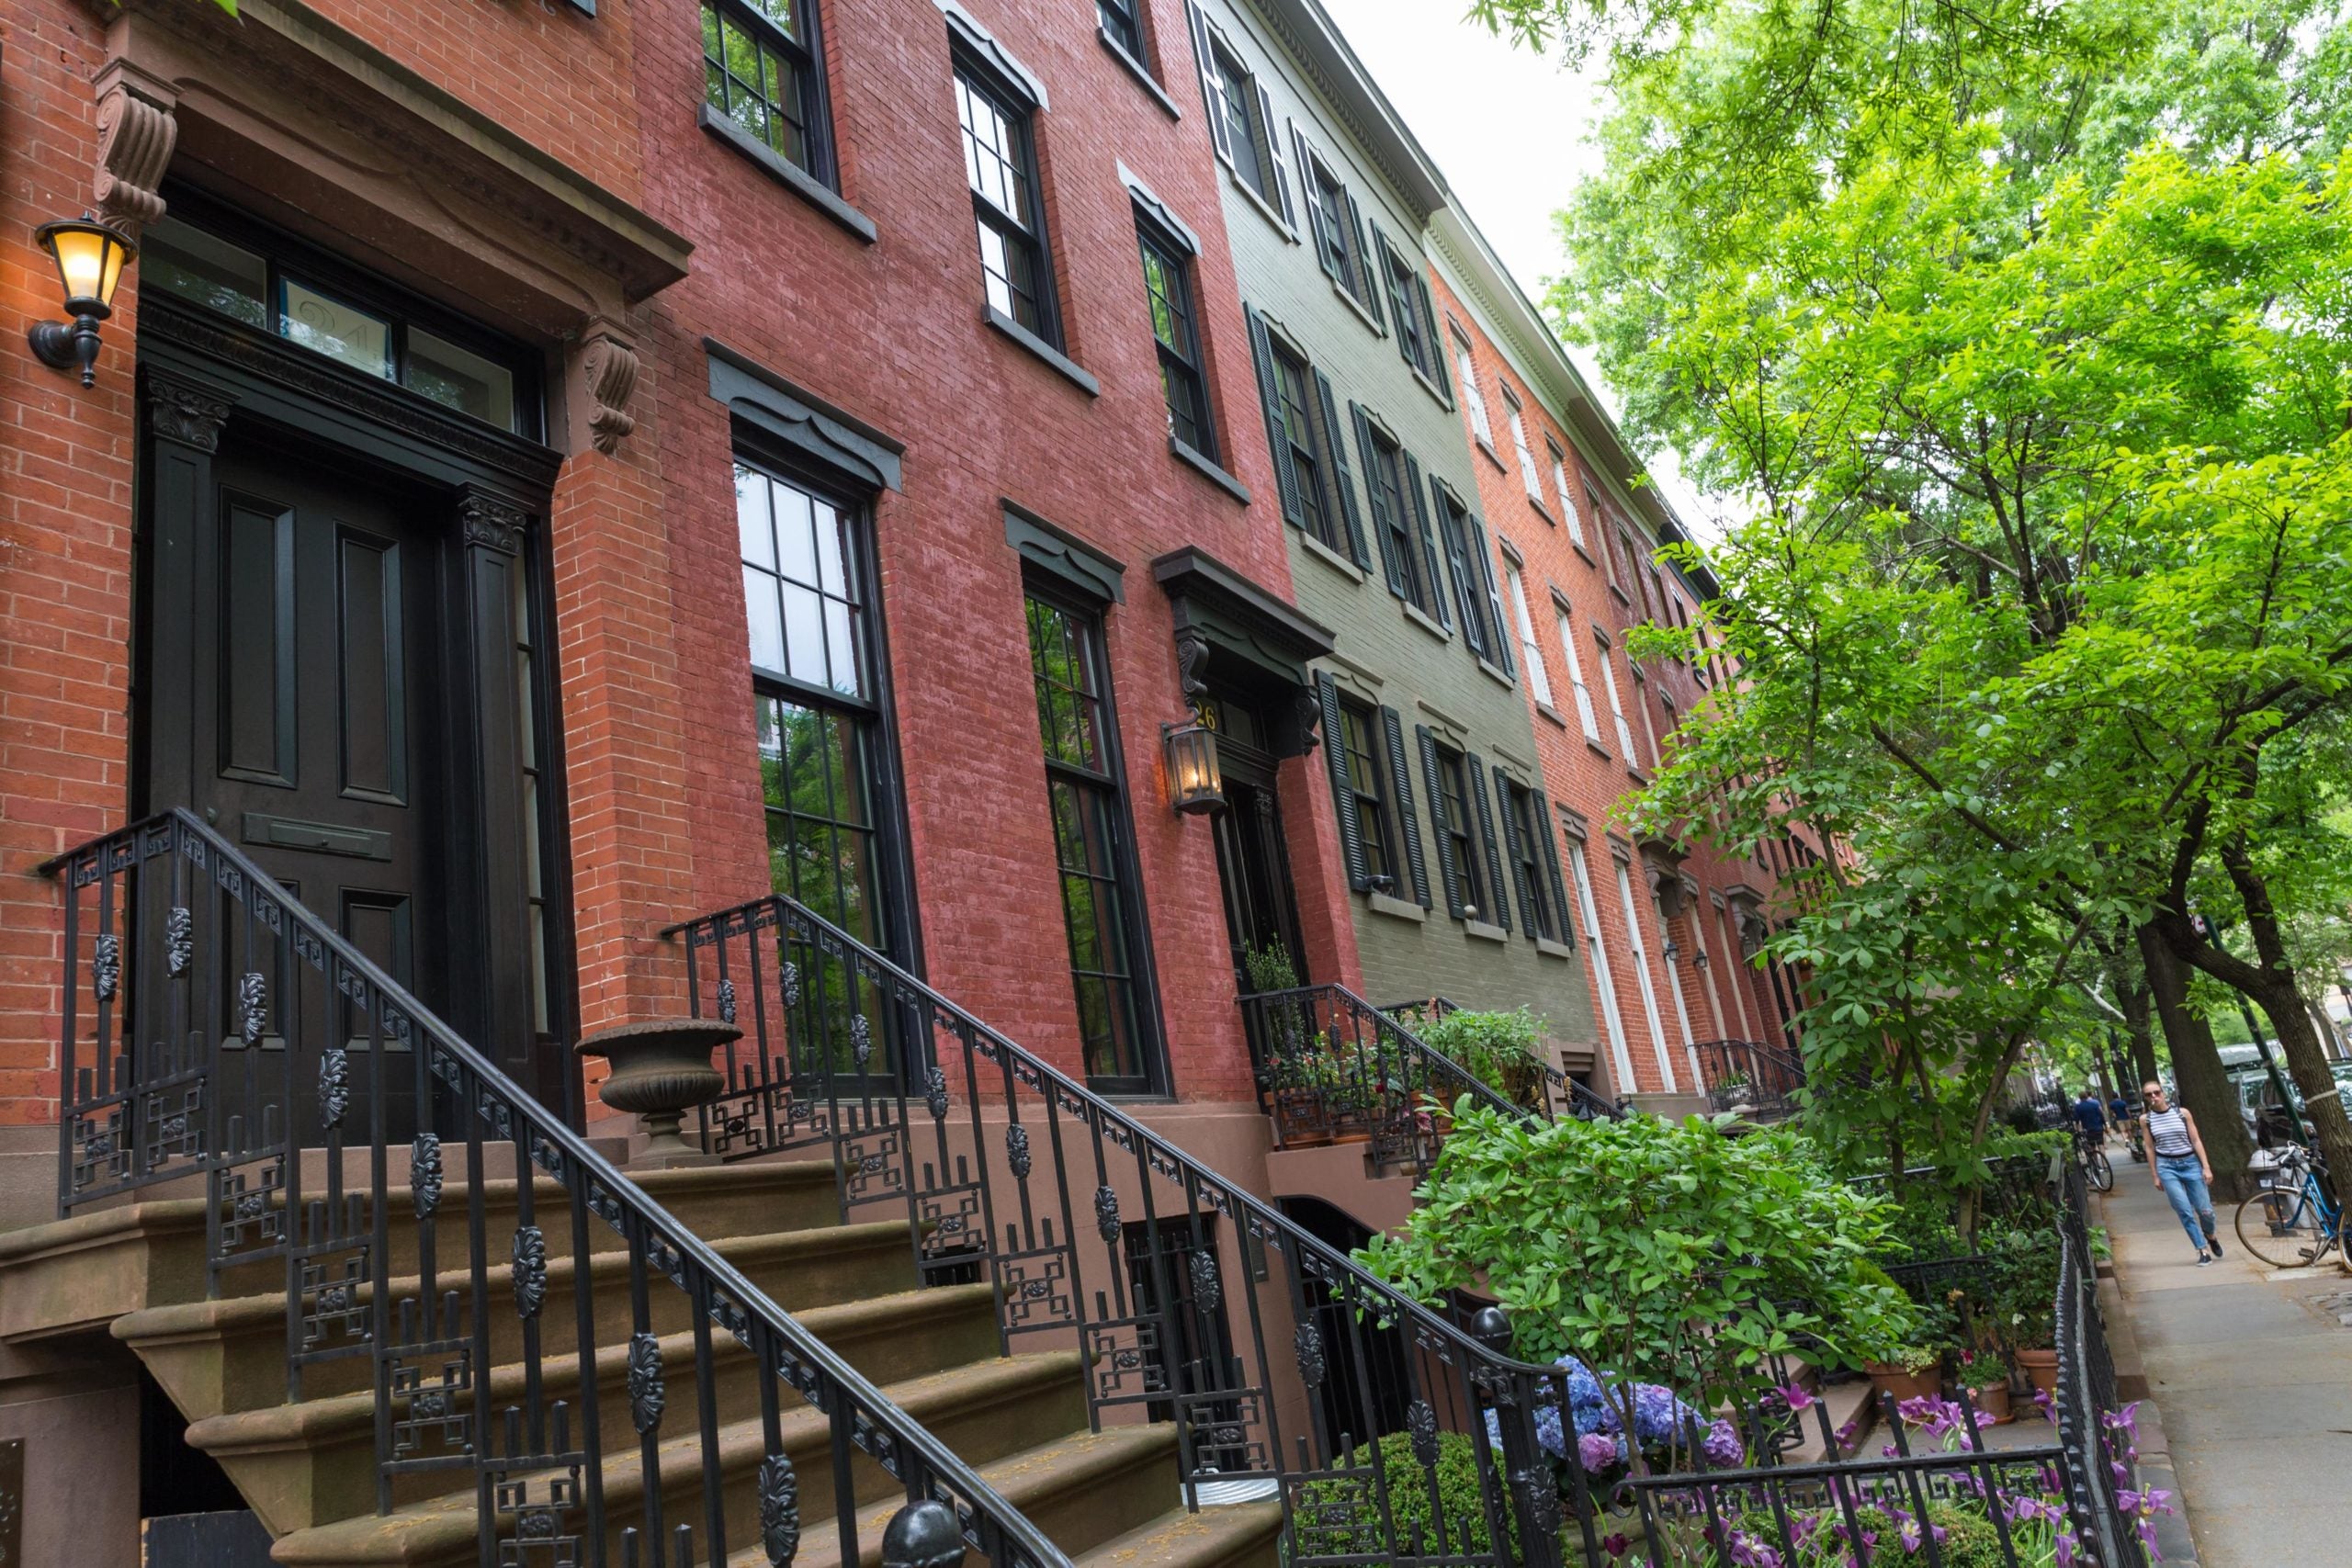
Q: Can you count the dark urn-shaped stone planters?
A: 1